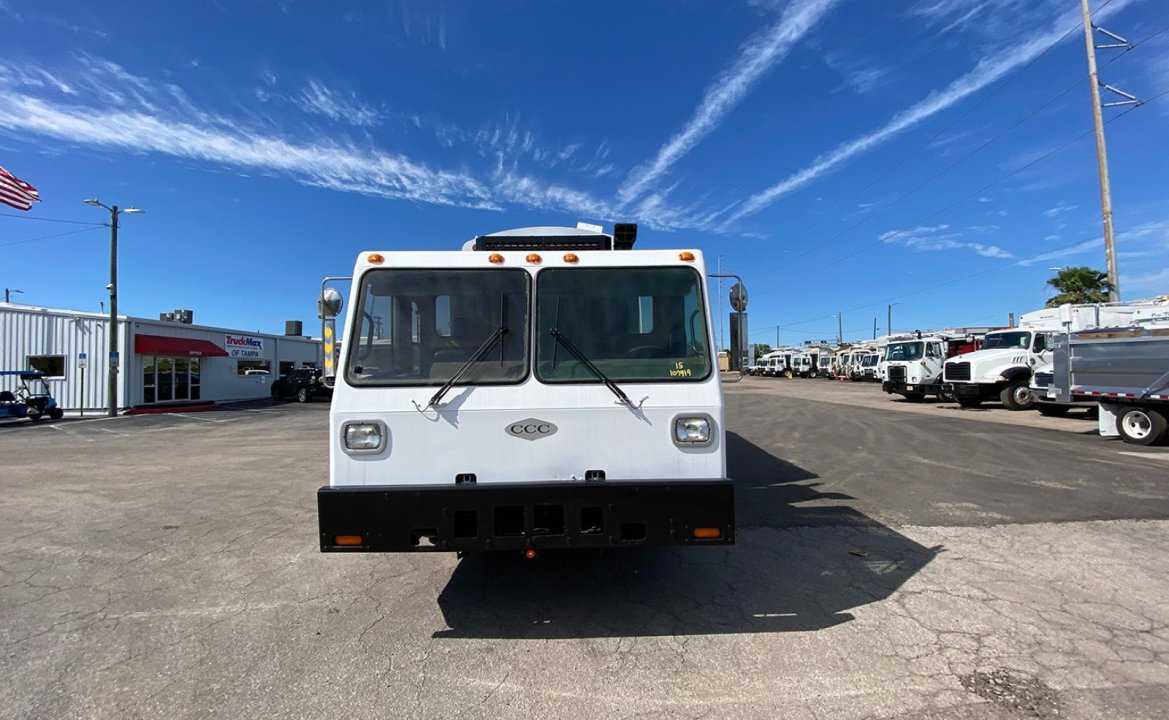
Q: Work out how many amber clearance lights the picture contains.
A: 5